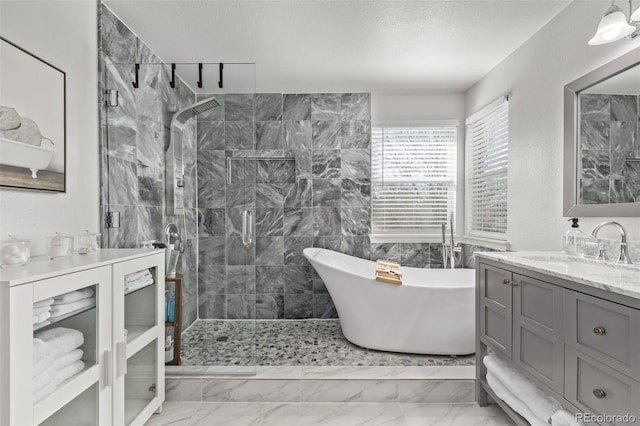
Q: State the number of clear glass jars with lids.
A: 3